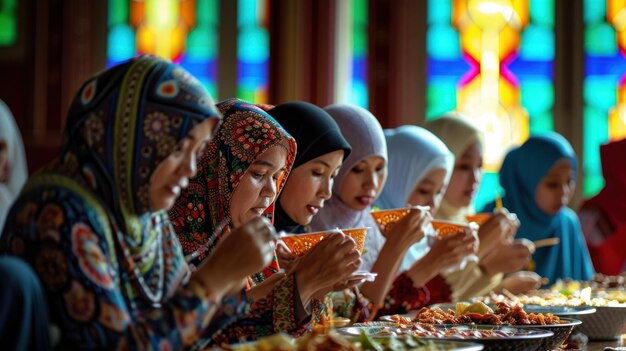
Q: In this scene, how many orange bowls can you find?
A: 4